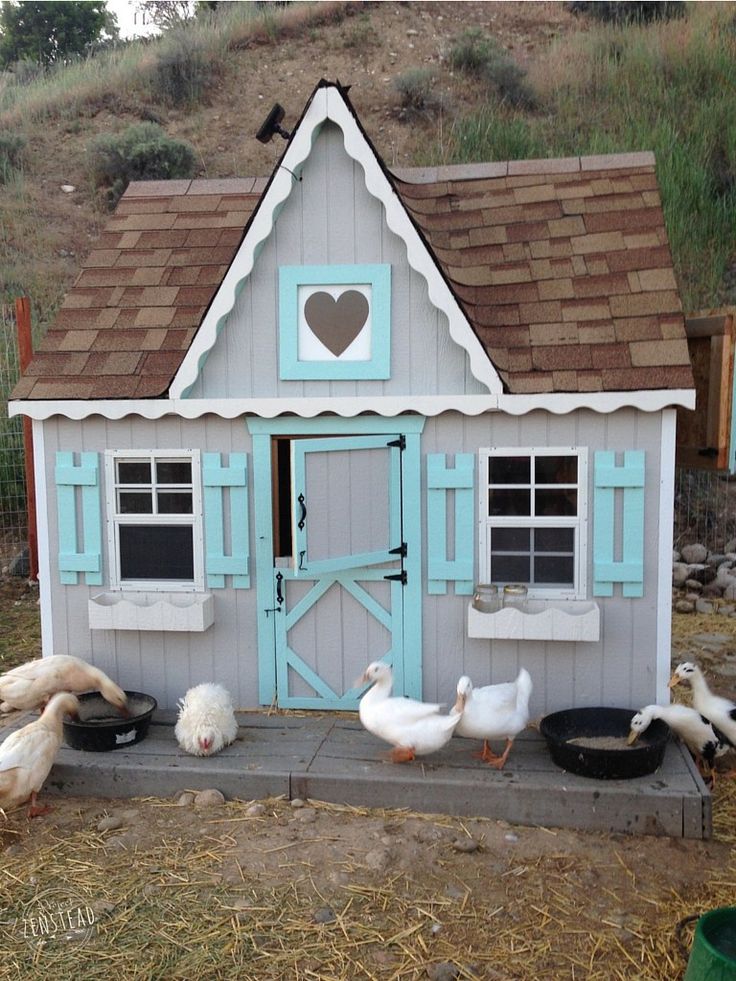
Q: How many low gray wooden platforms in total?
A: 1